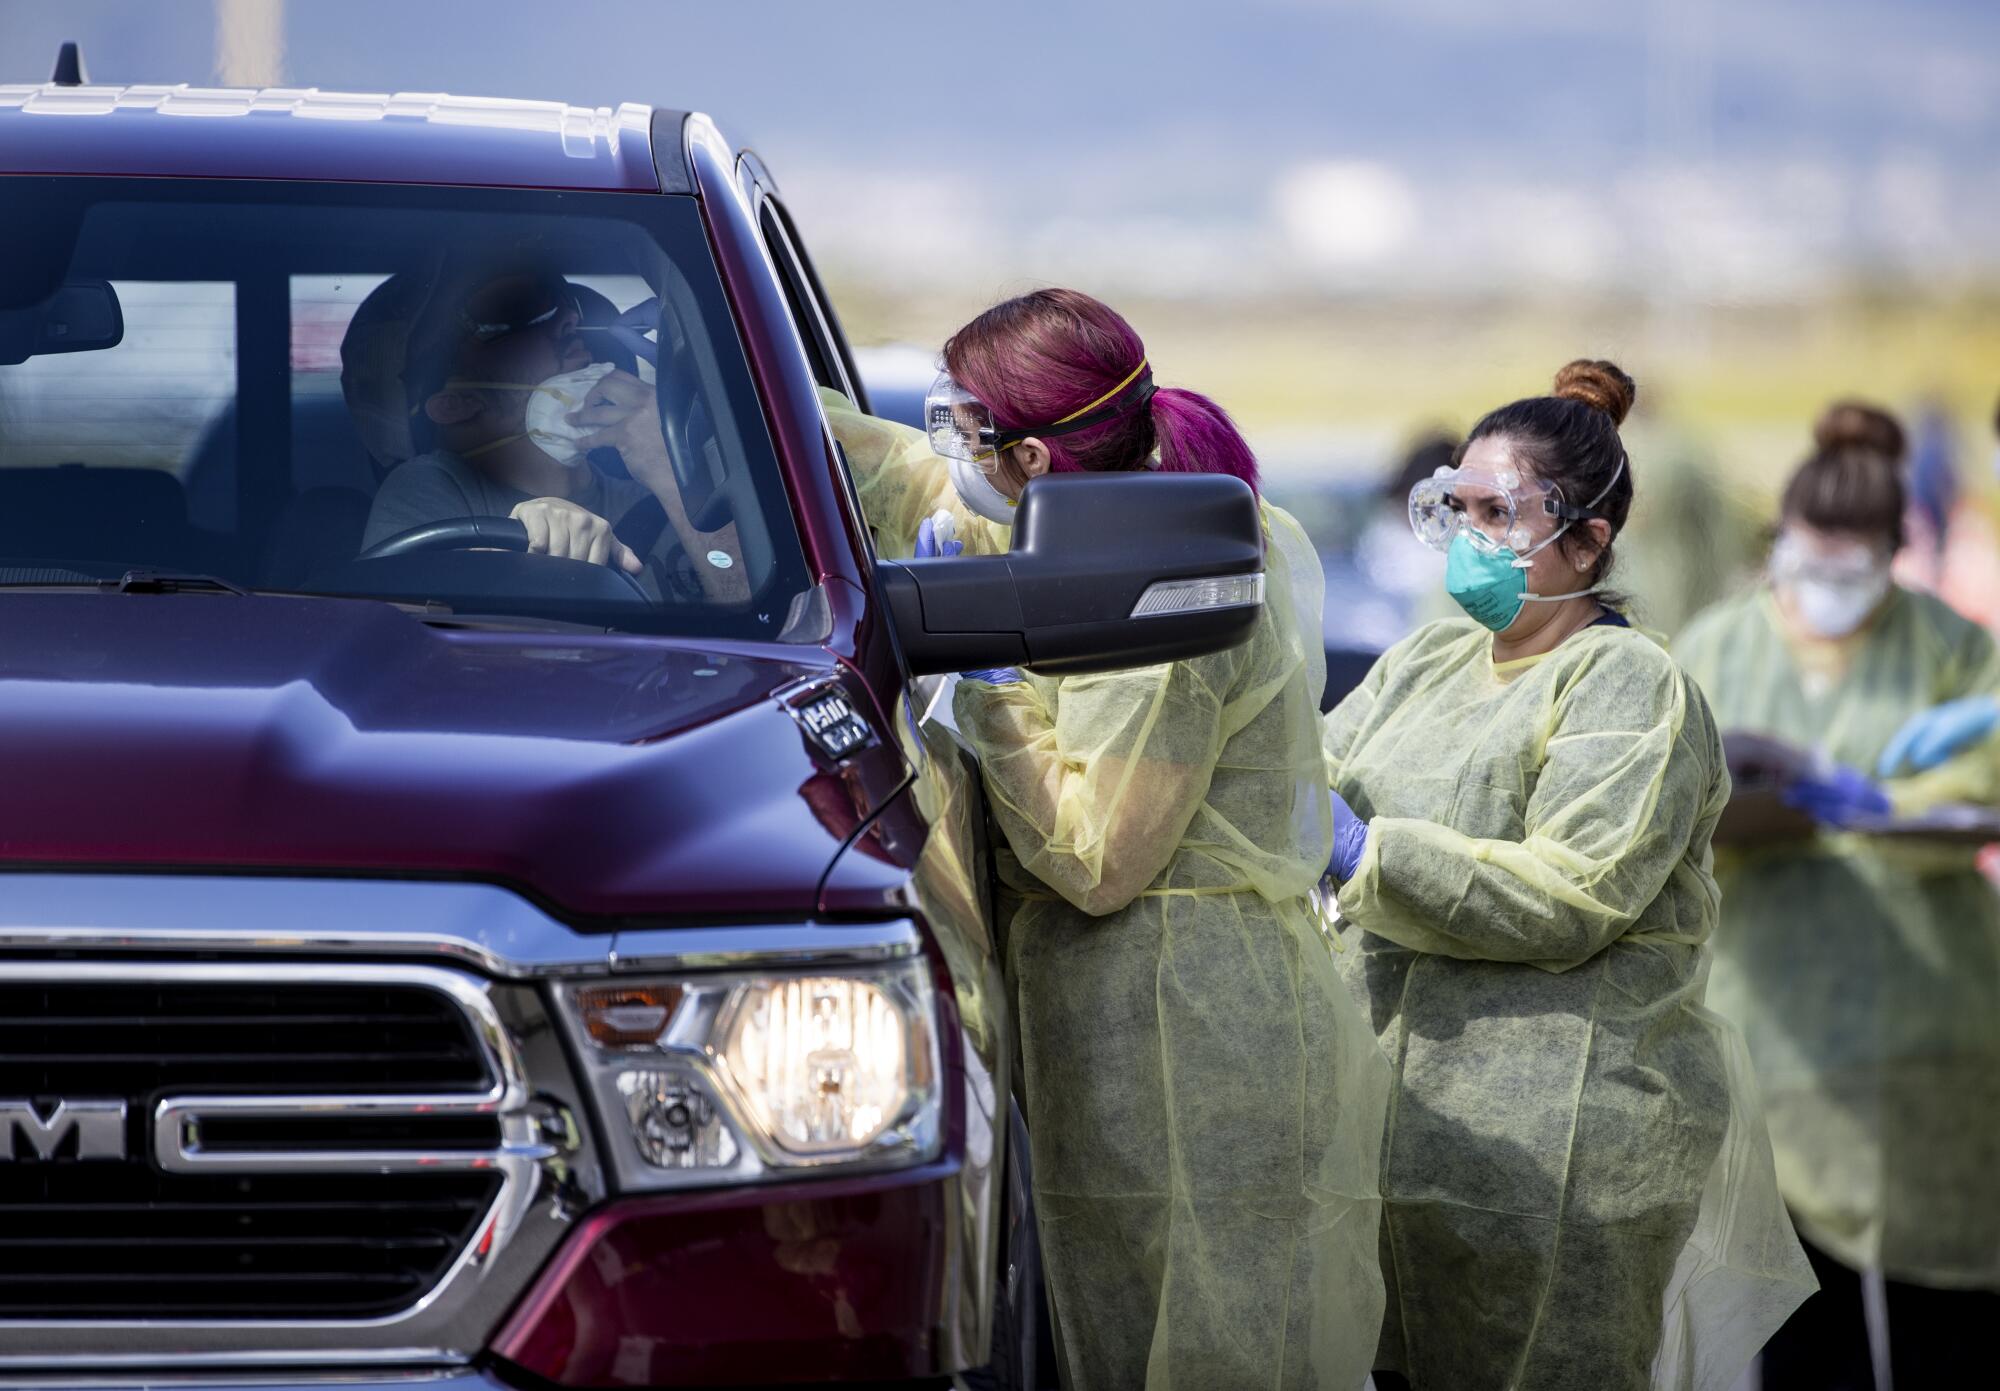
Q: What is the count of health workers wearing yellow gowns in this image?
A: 3